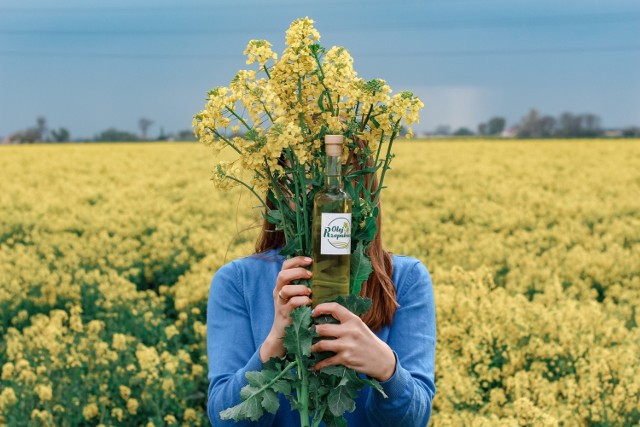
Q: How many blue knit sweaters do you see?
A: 1